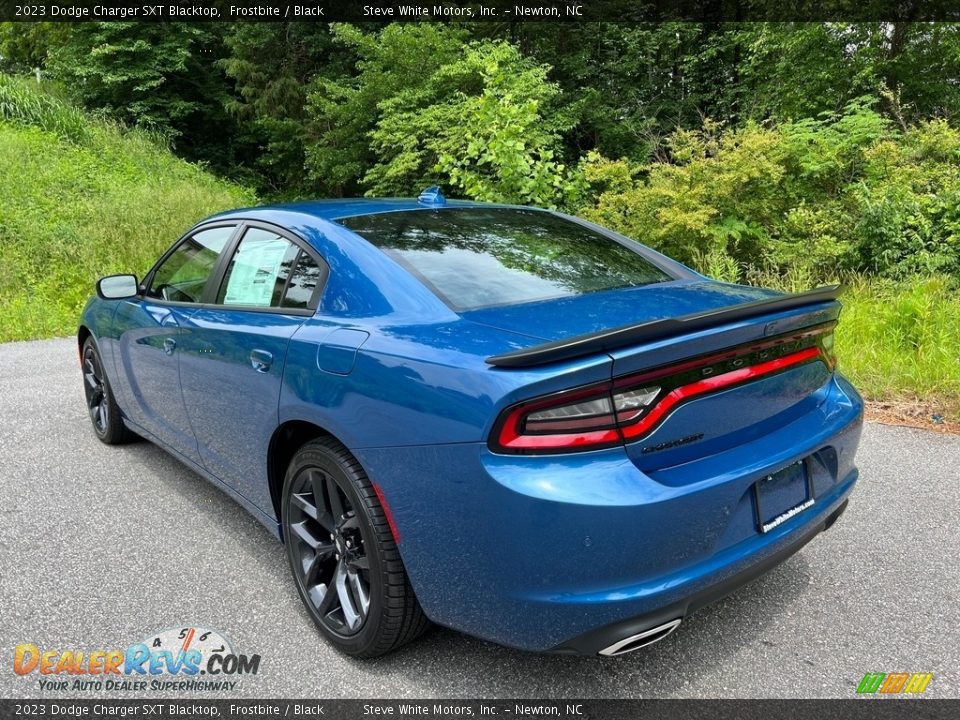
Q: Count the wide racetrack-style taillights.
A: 1